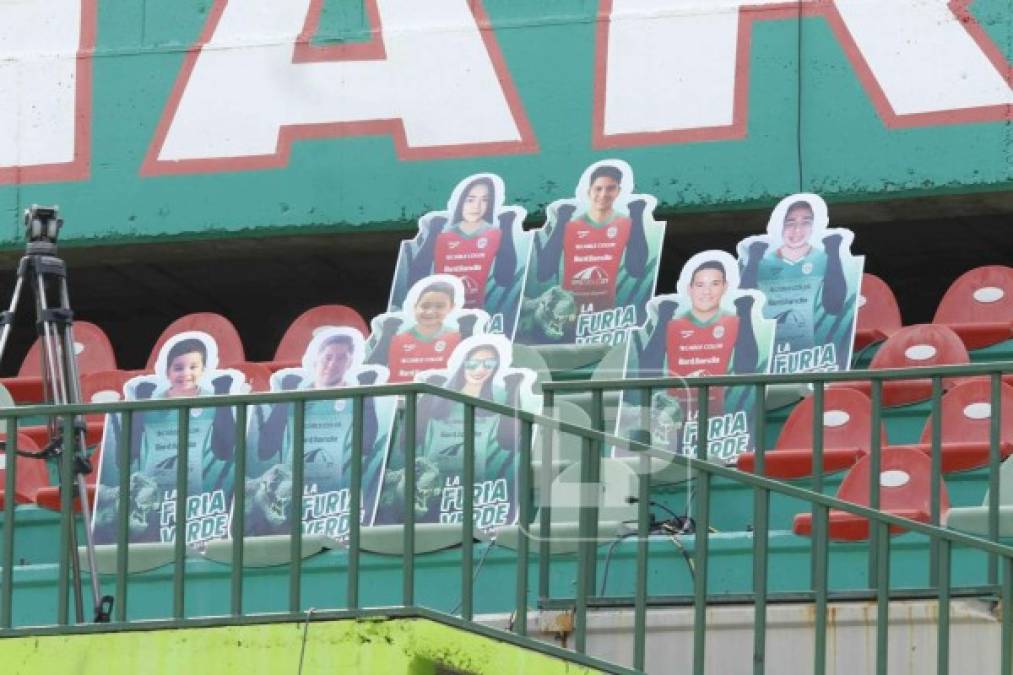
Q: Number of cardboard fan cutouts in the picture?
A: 8